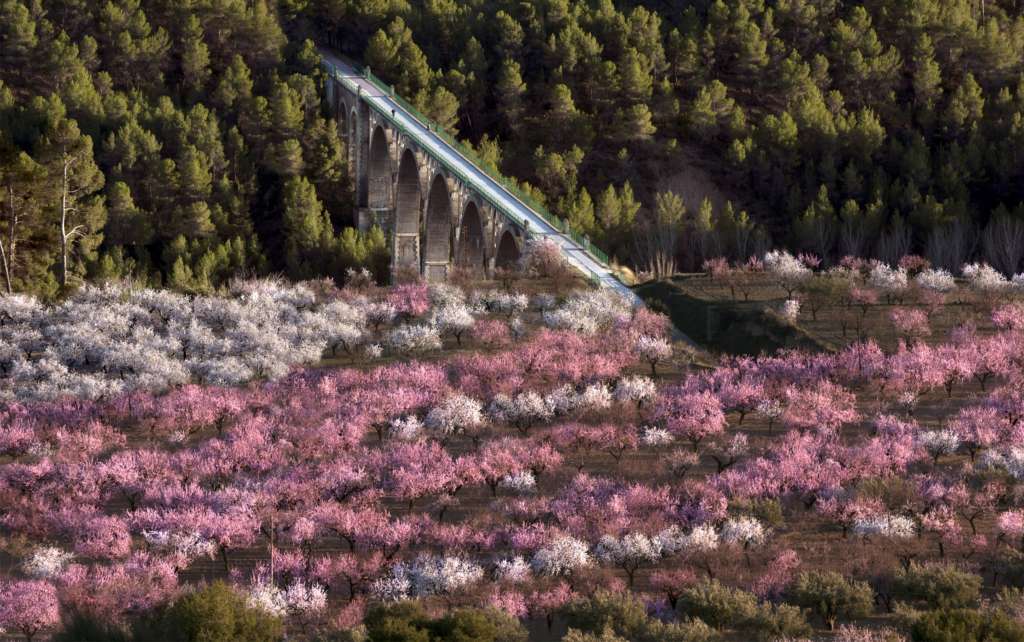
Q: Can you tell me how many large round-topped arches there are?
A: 5